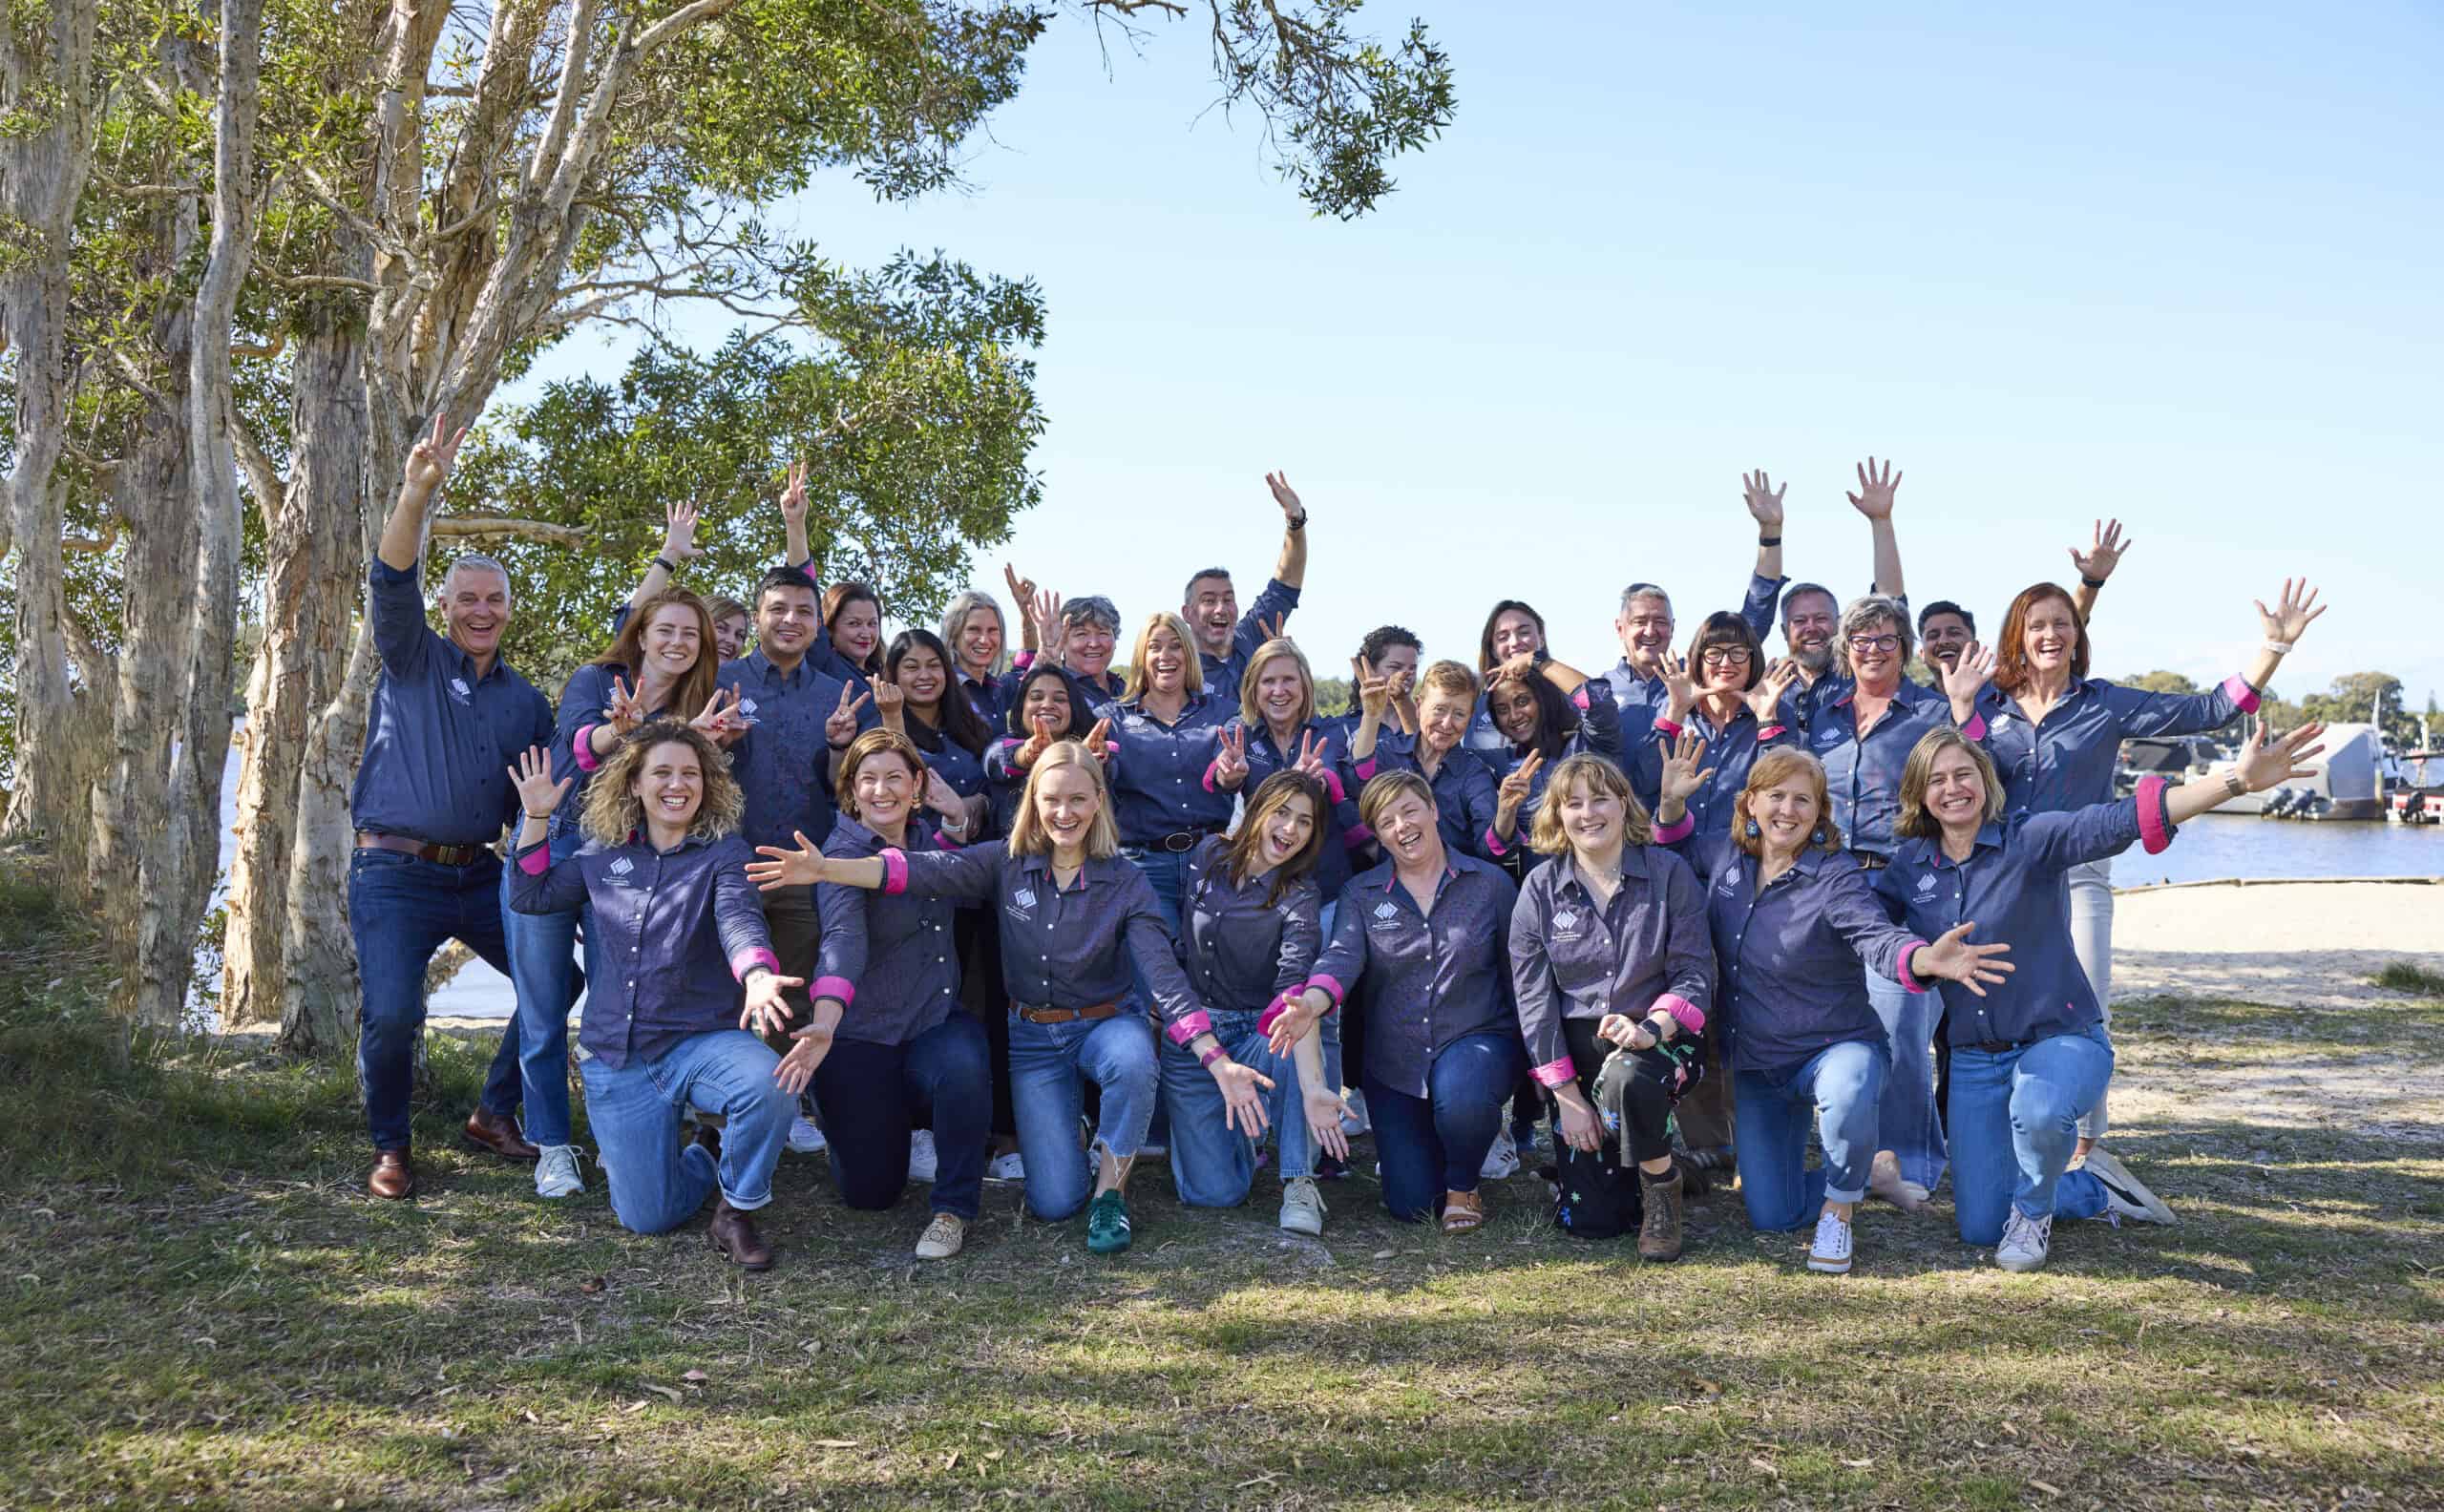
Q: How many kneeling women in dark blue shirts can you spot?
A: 8